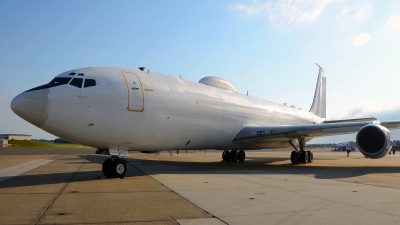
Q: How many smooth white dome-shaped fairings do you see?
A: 1